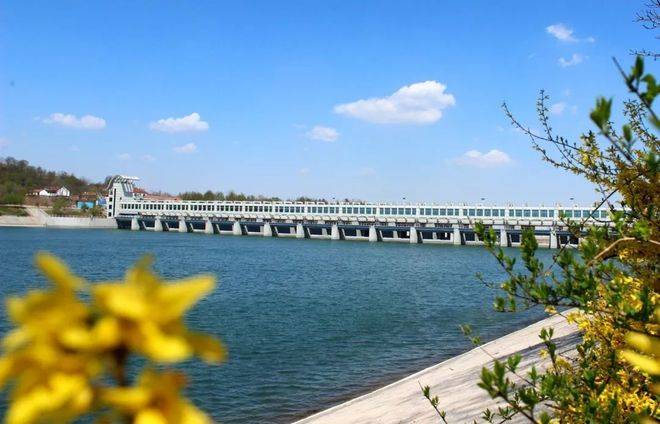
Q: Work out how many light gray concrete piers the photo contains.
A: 13